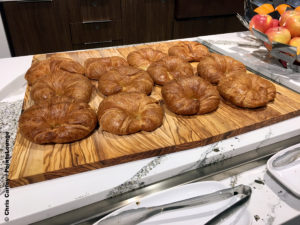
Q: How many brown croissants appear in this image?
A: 12